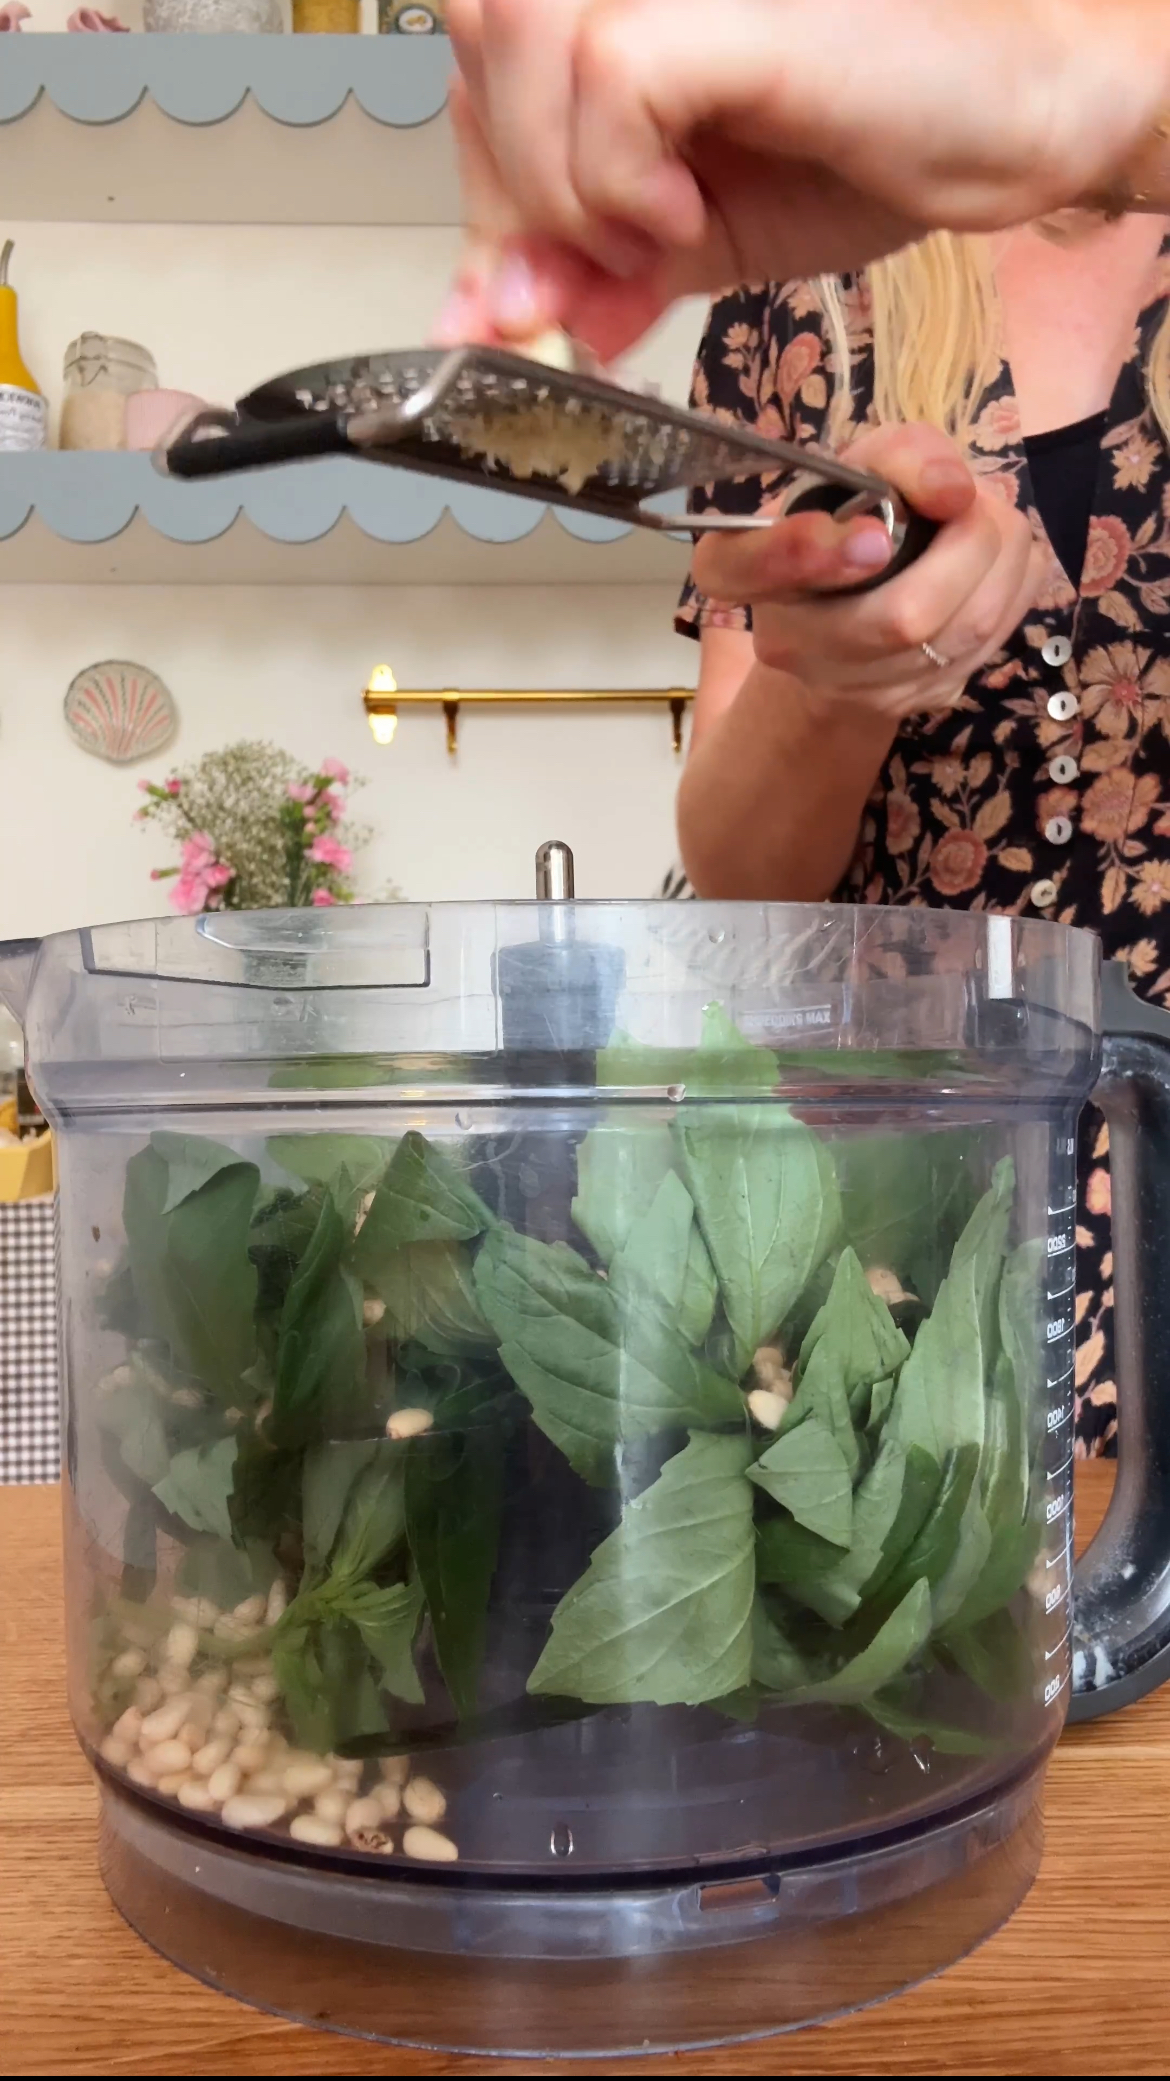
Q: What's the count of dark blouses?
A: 1